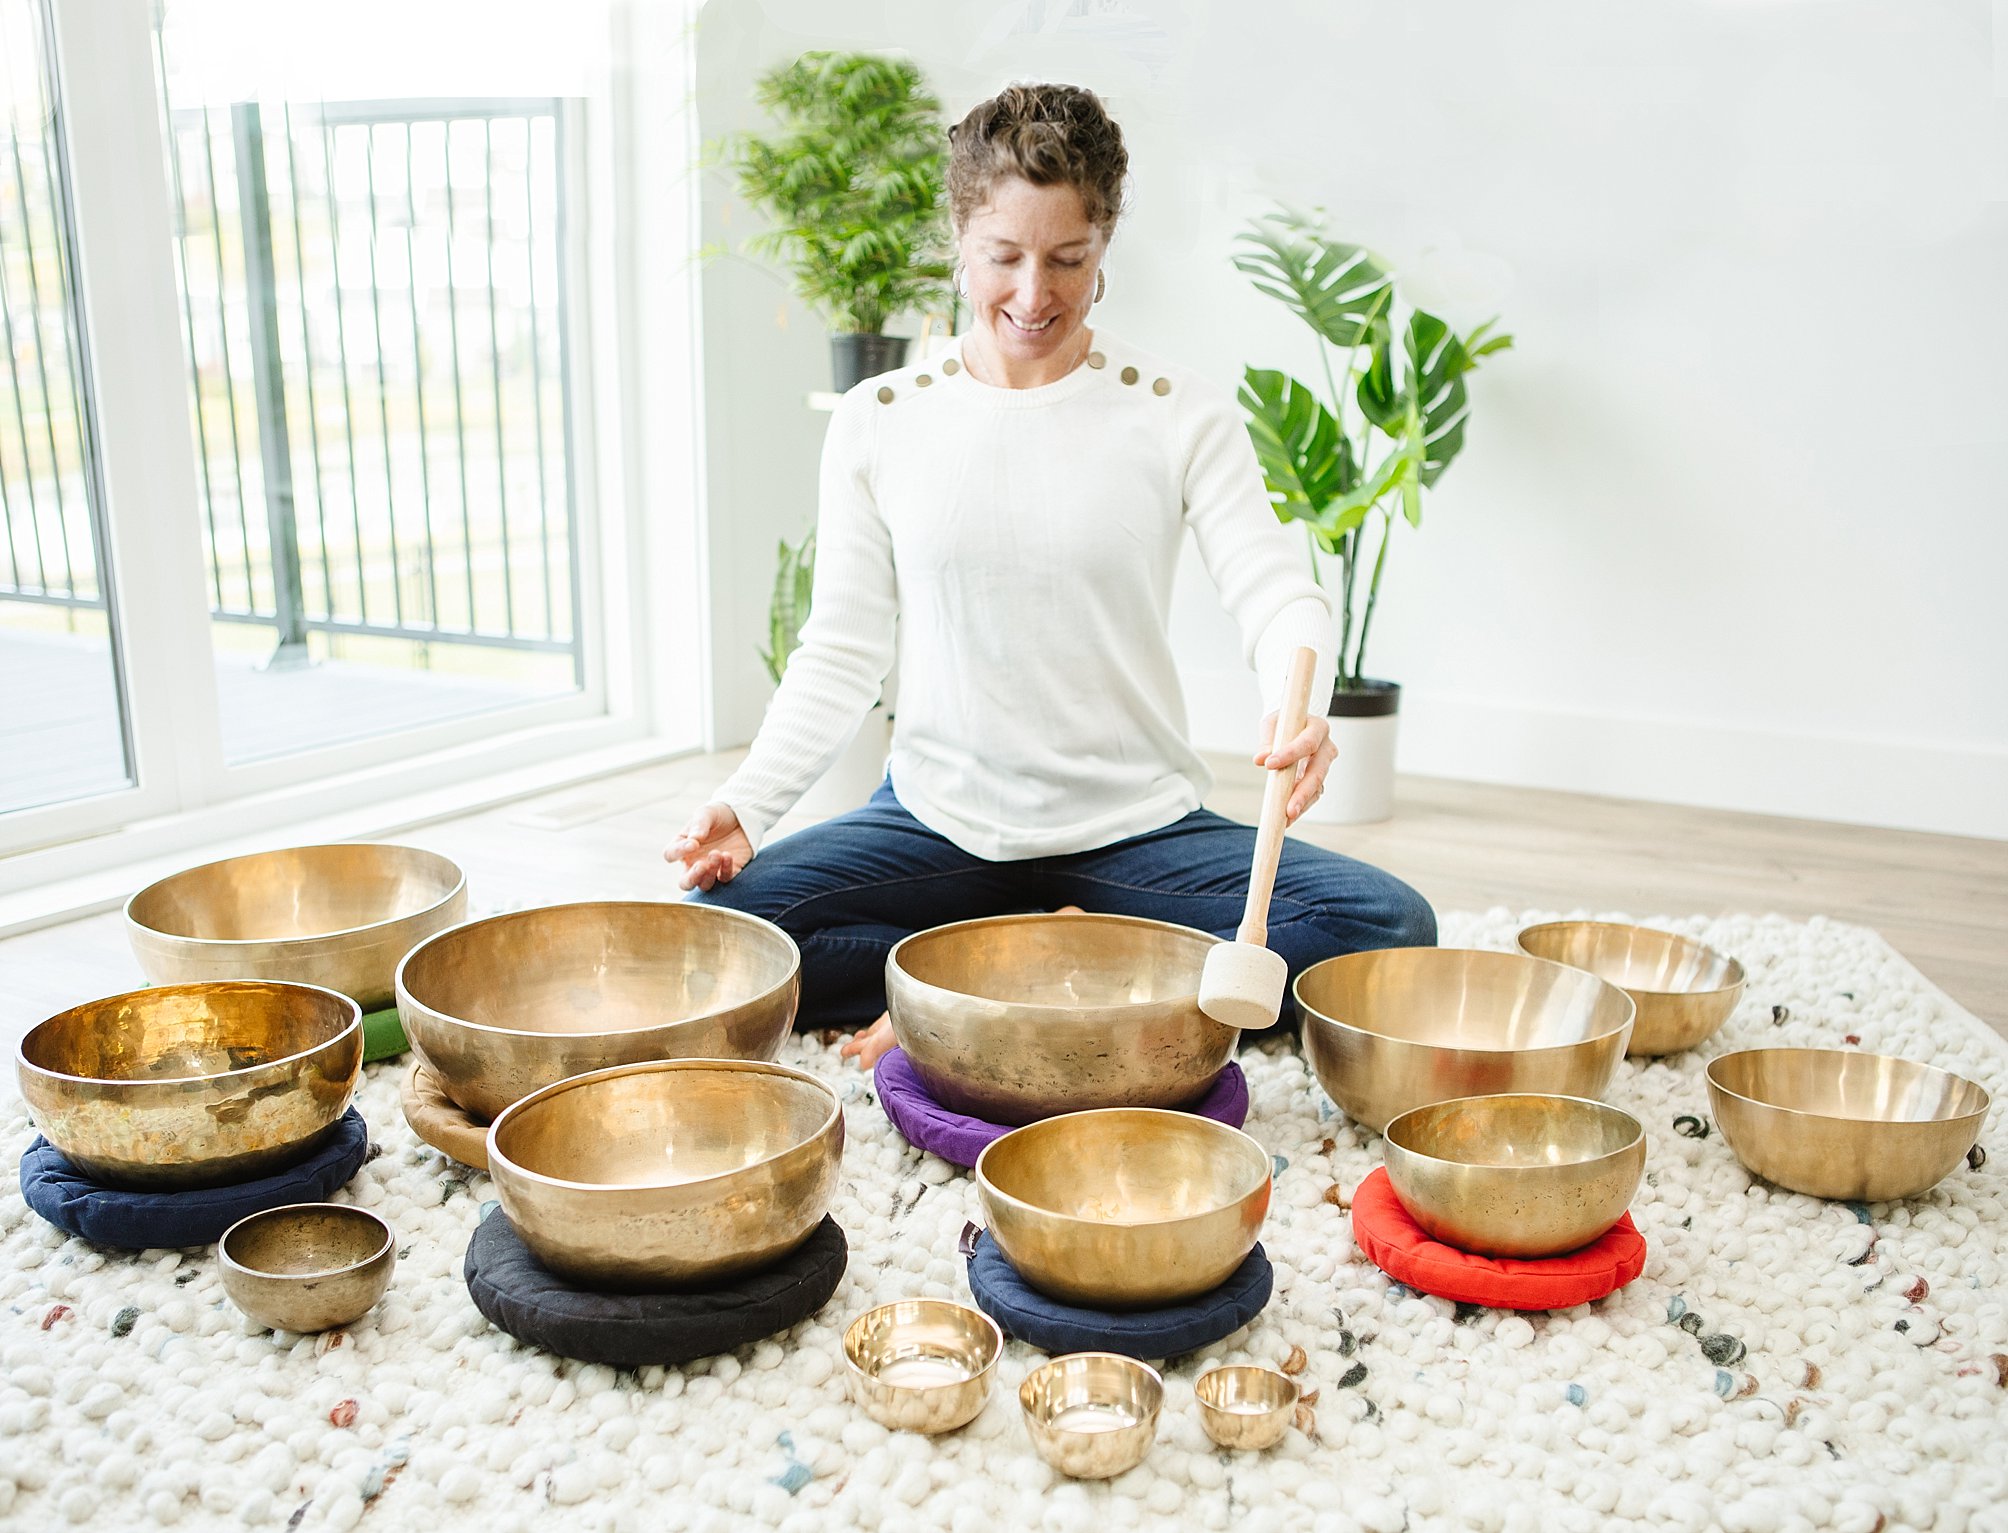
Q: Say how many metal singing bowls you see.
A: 14